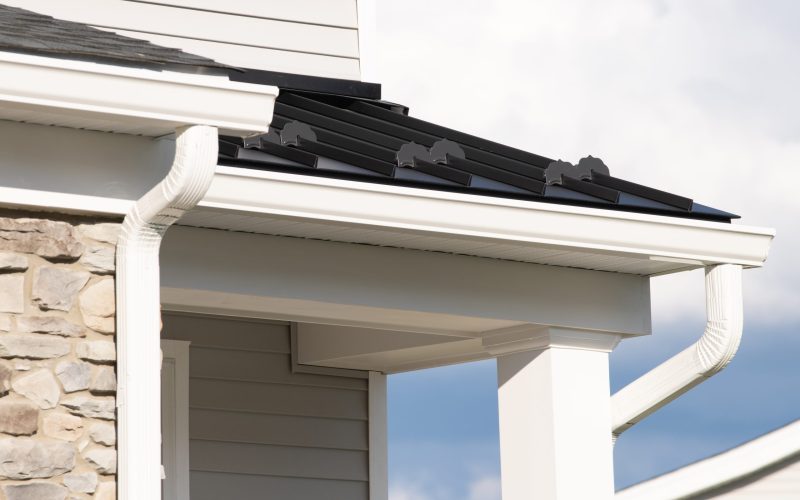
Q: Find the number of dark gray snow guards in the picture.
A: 6